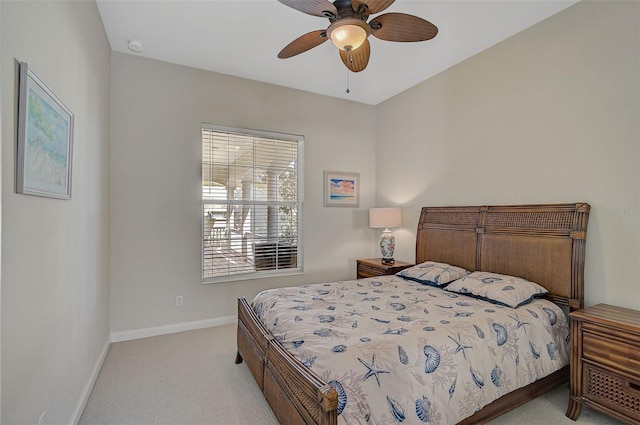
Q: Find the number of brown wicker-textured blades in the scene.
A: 5